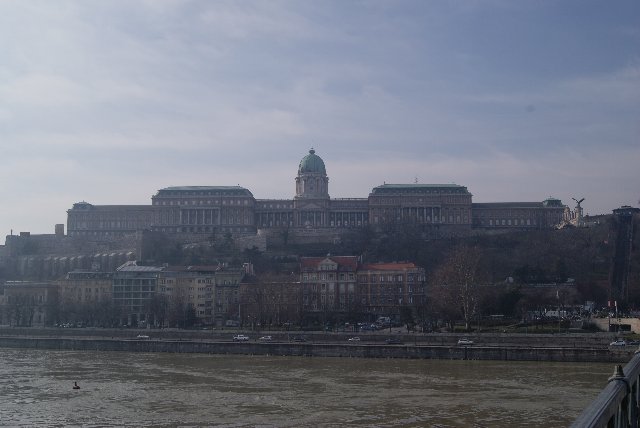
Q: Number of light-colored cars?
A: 6